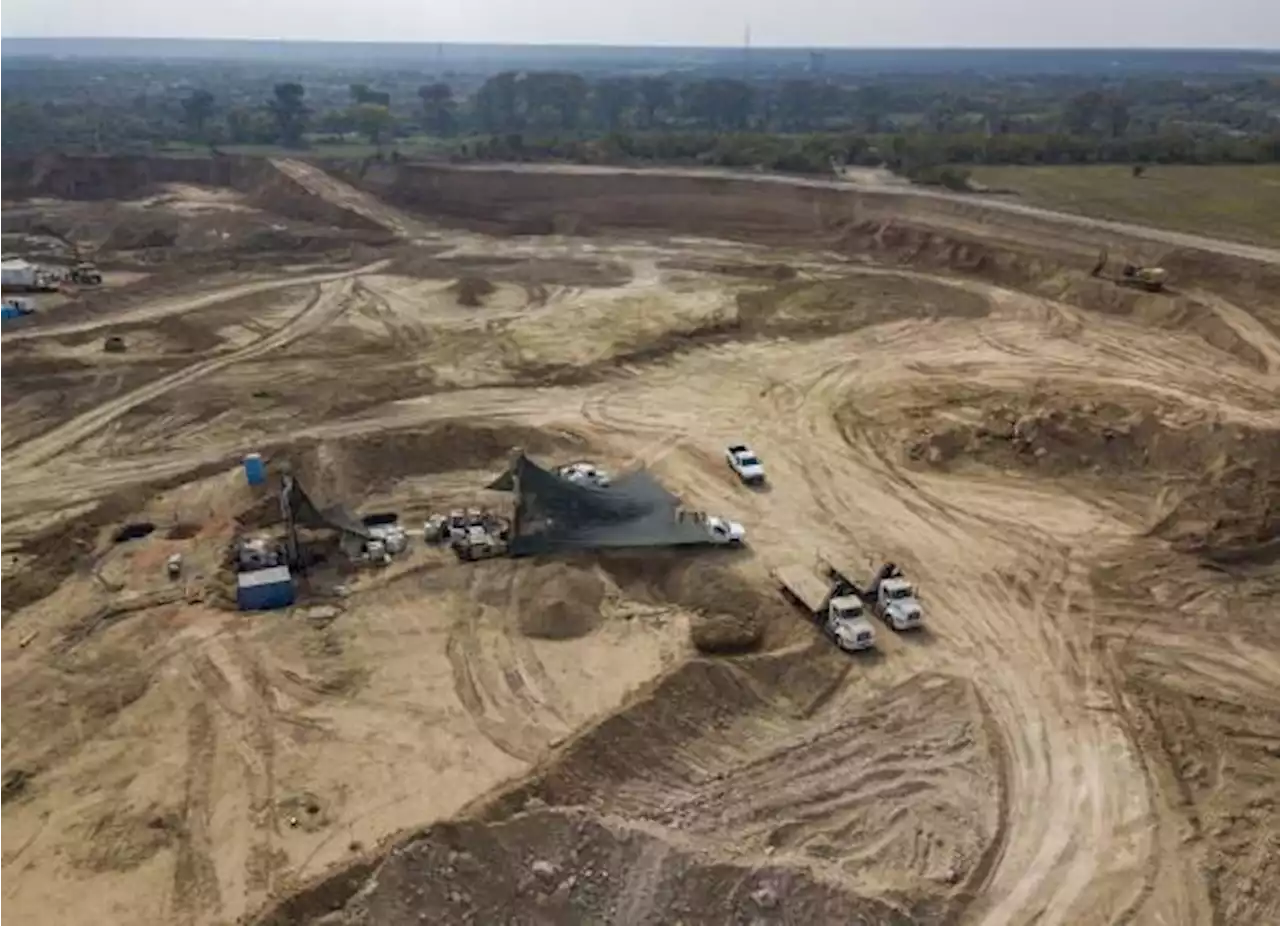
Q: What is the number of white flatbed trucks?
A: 2